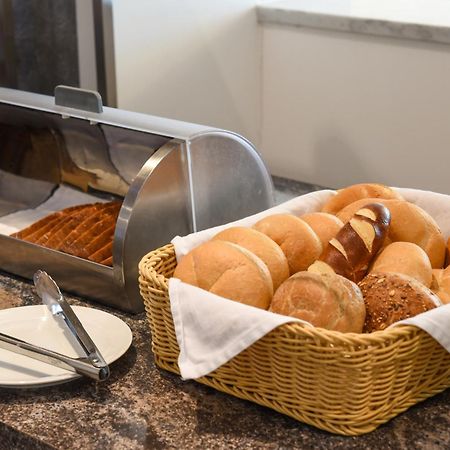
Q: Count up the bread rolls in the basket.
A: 11